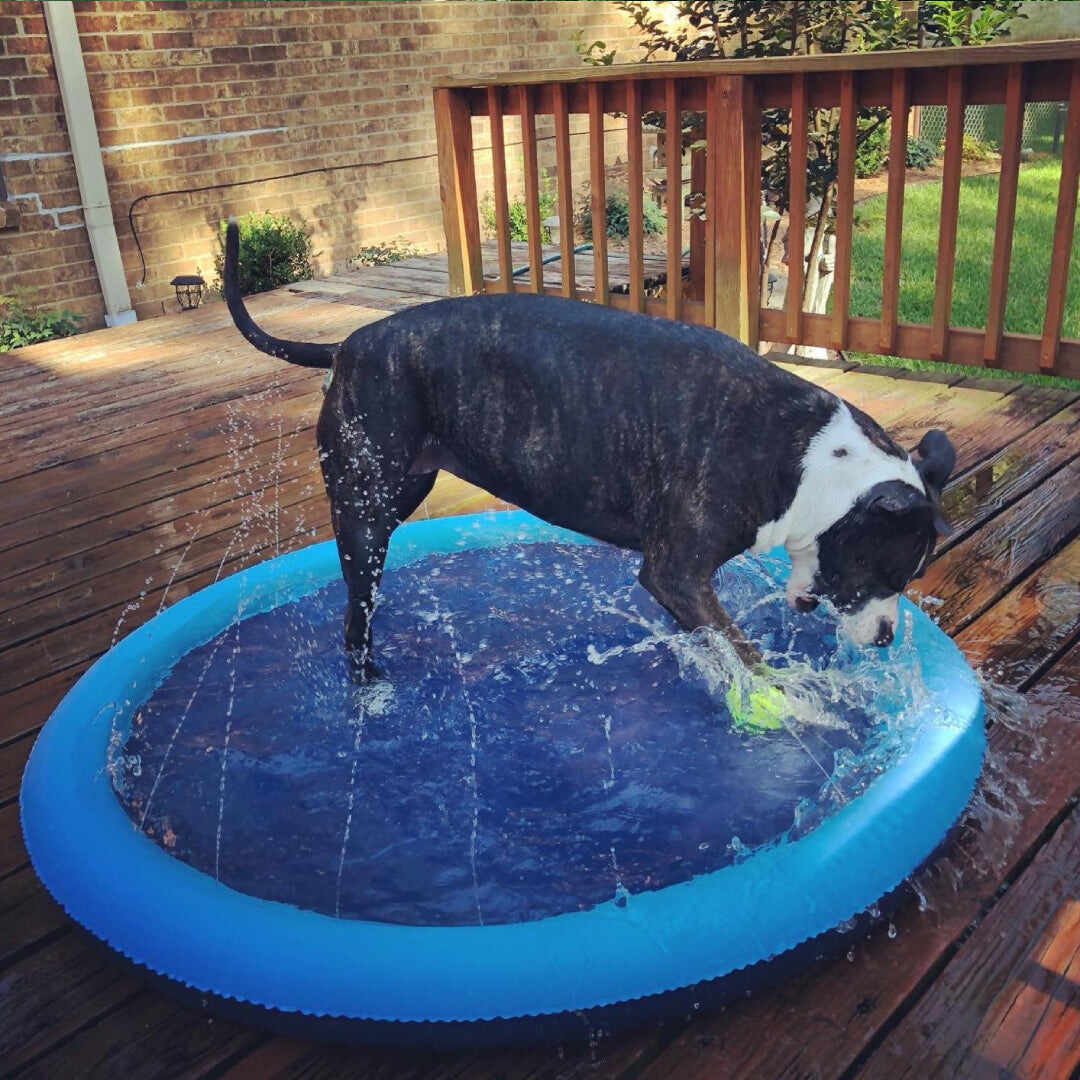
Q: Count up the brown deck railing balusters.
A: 12